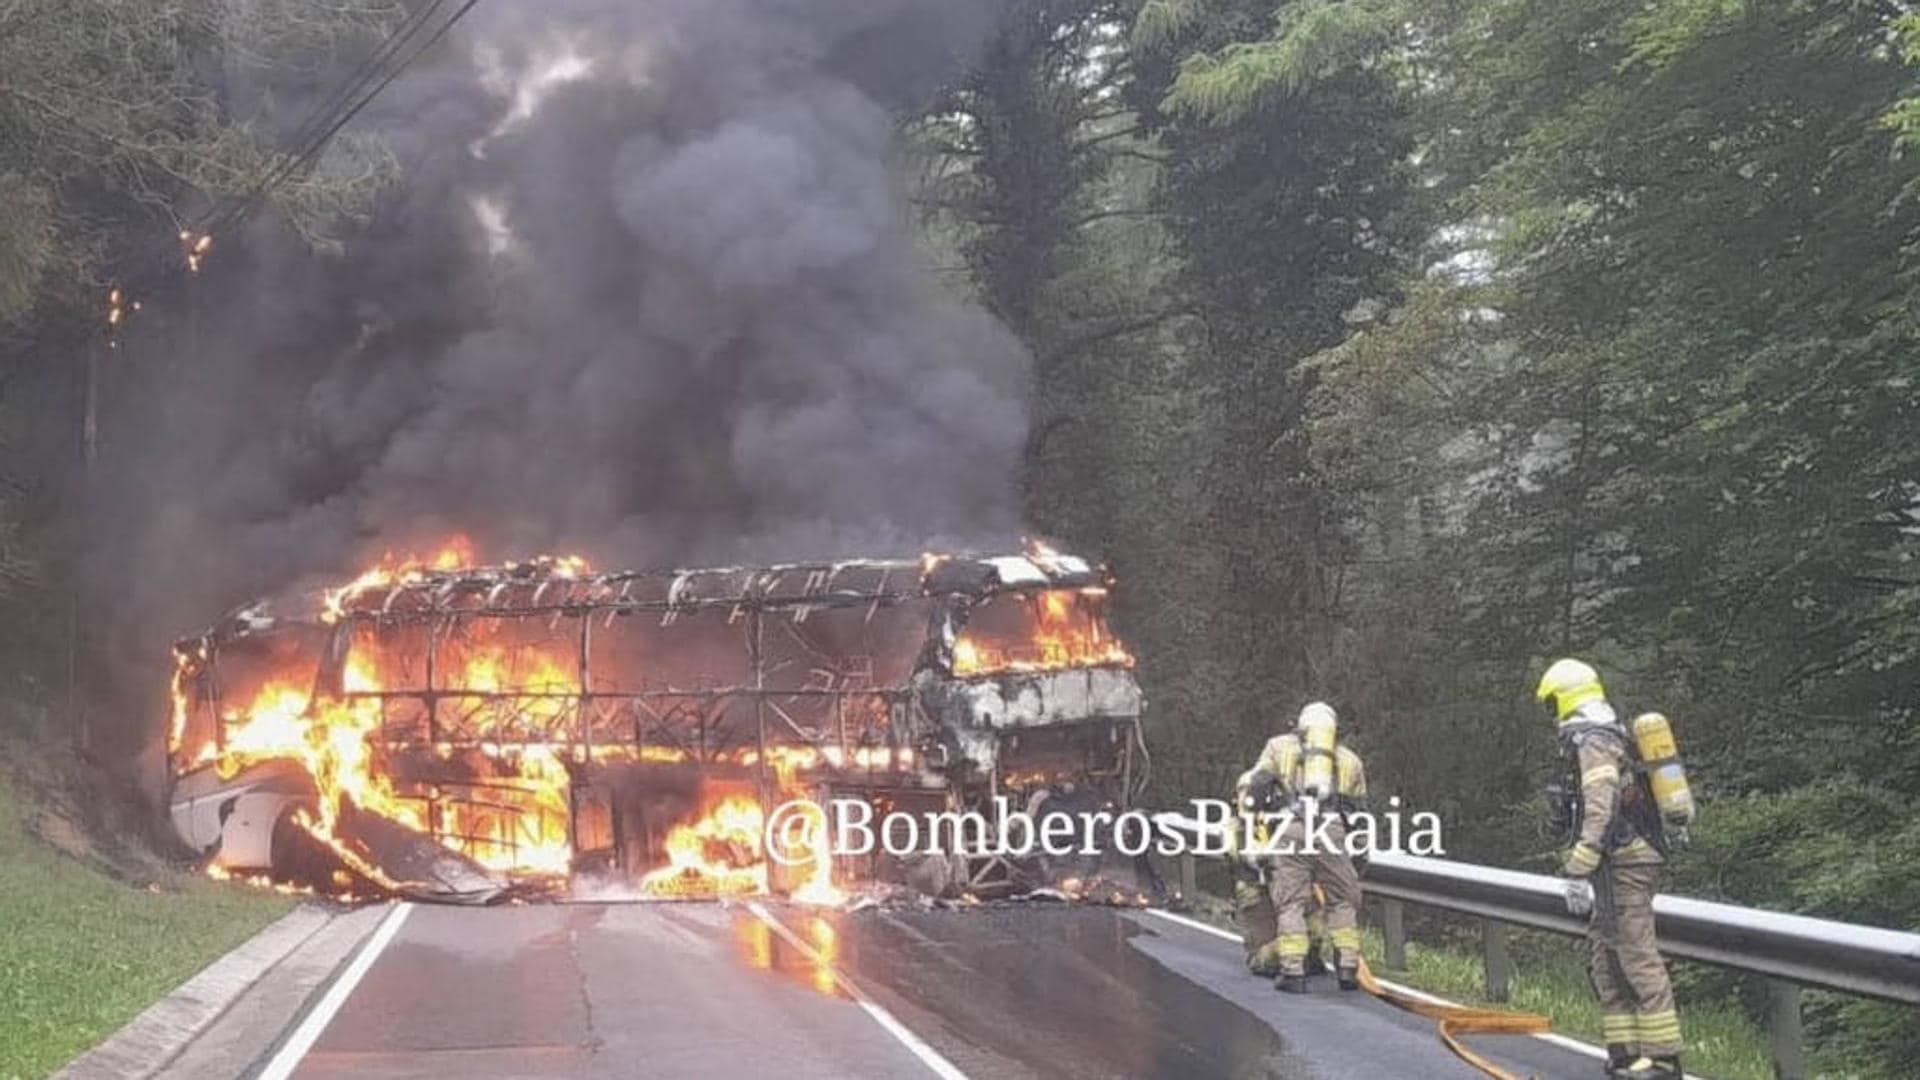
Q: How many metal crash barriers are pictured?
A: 1